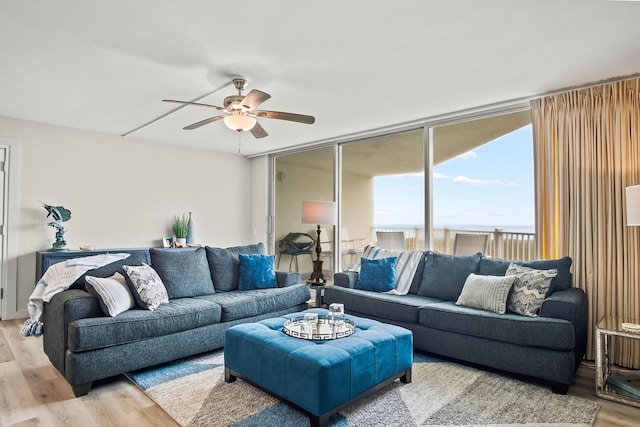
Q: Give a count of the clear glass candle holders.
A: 2